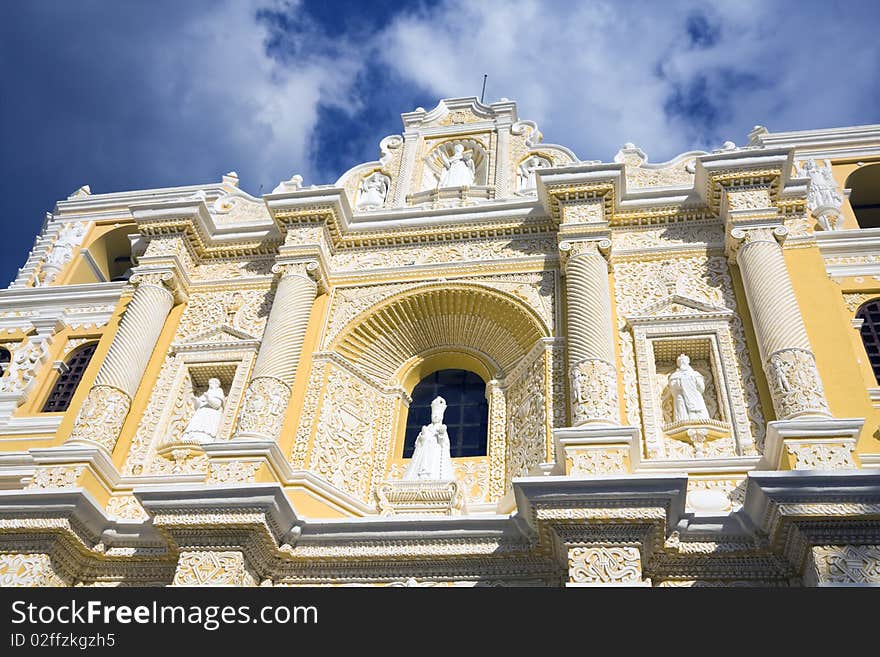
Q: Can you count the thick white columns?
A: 4